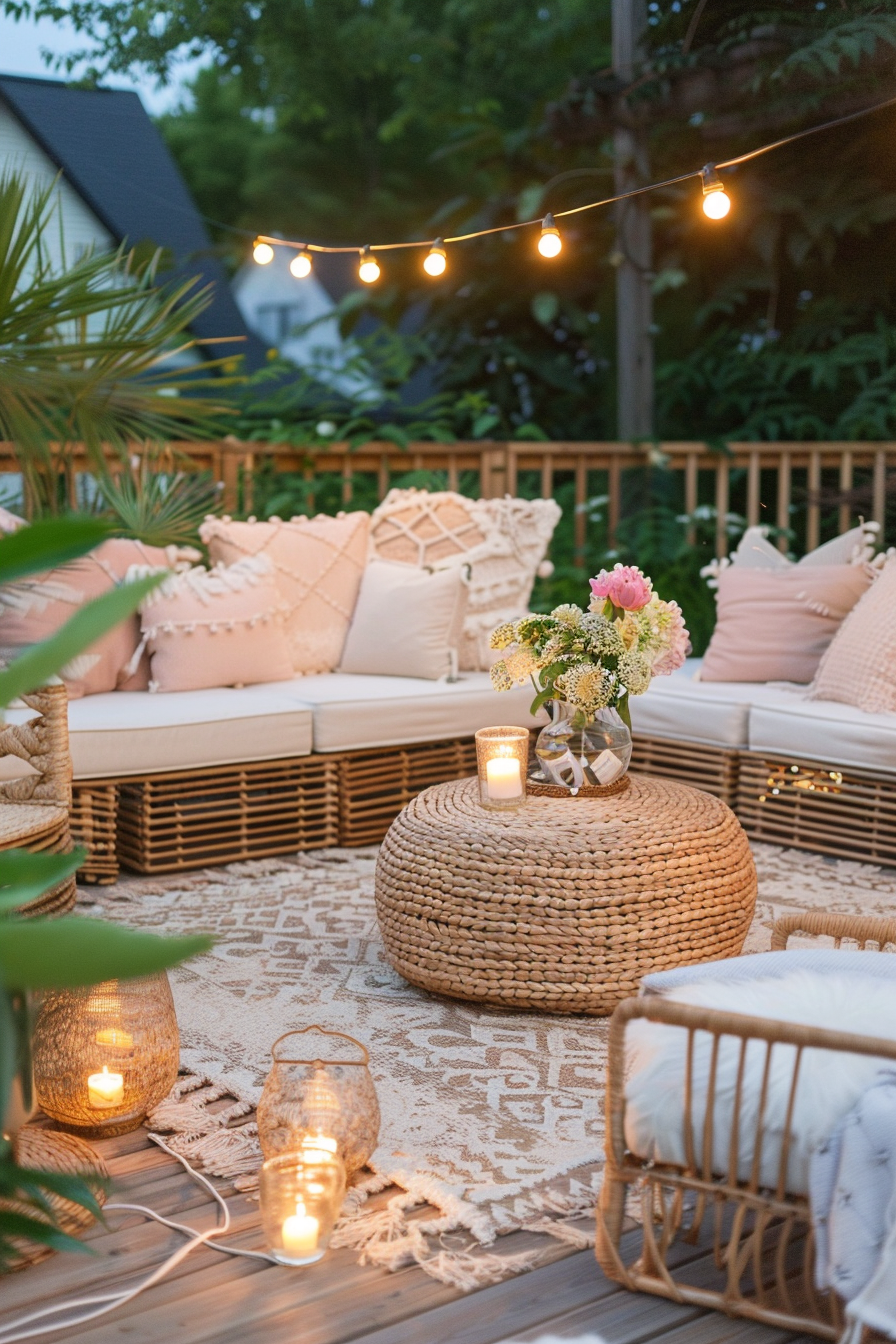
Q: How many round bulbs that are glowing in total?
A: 6